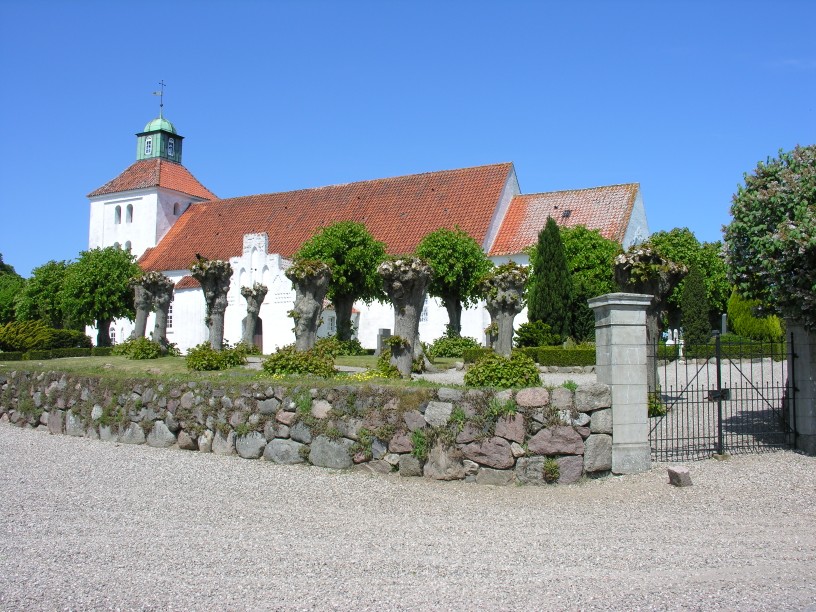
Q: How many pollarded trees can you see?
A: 8